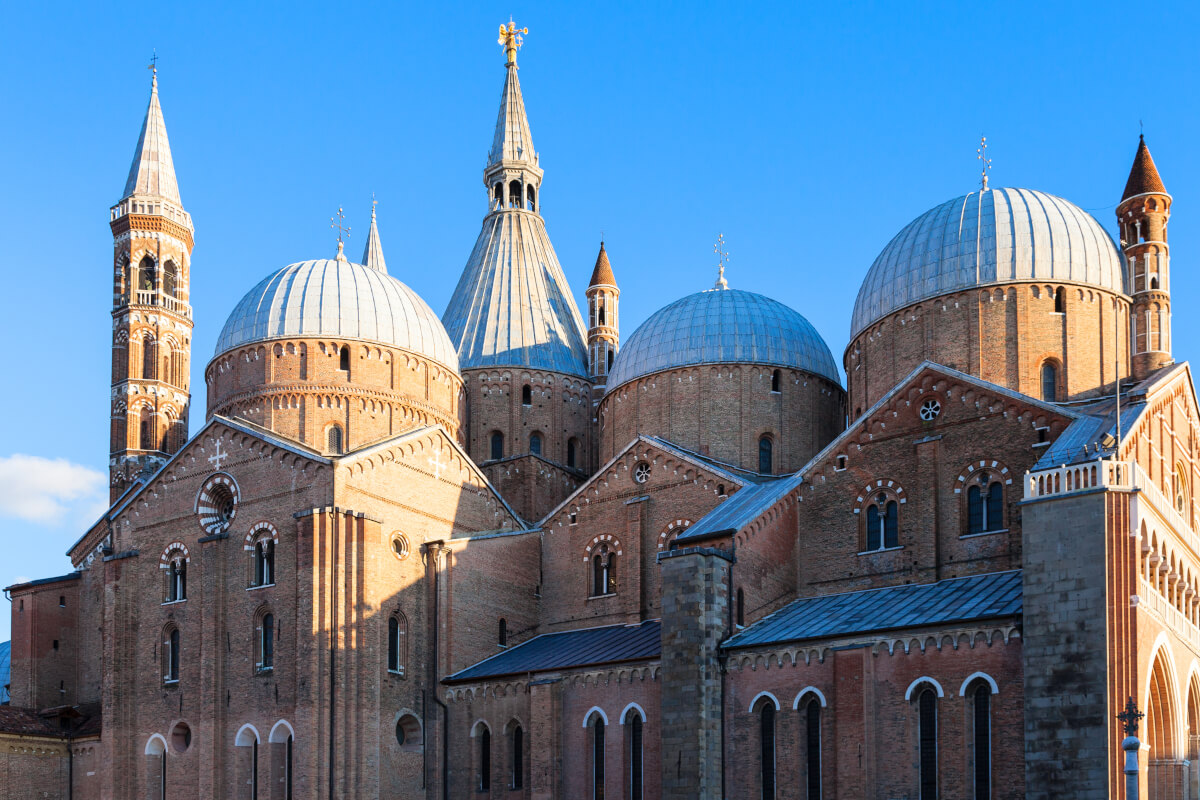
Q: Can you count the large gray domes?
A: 3